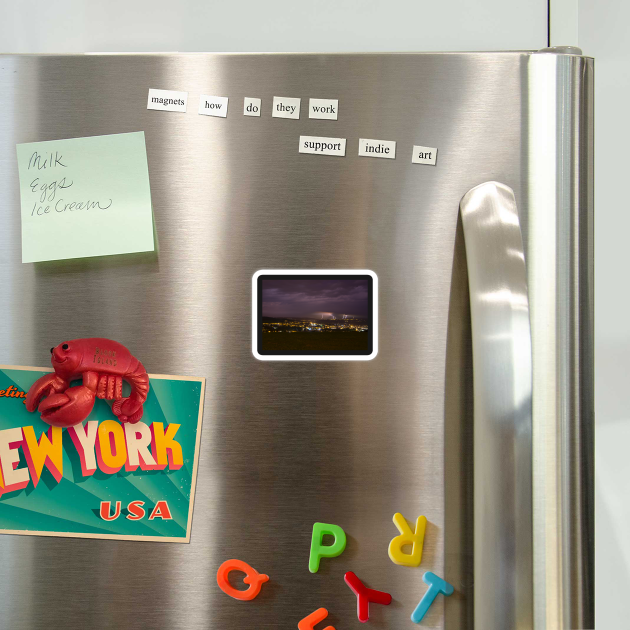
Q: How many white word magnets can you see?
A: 8